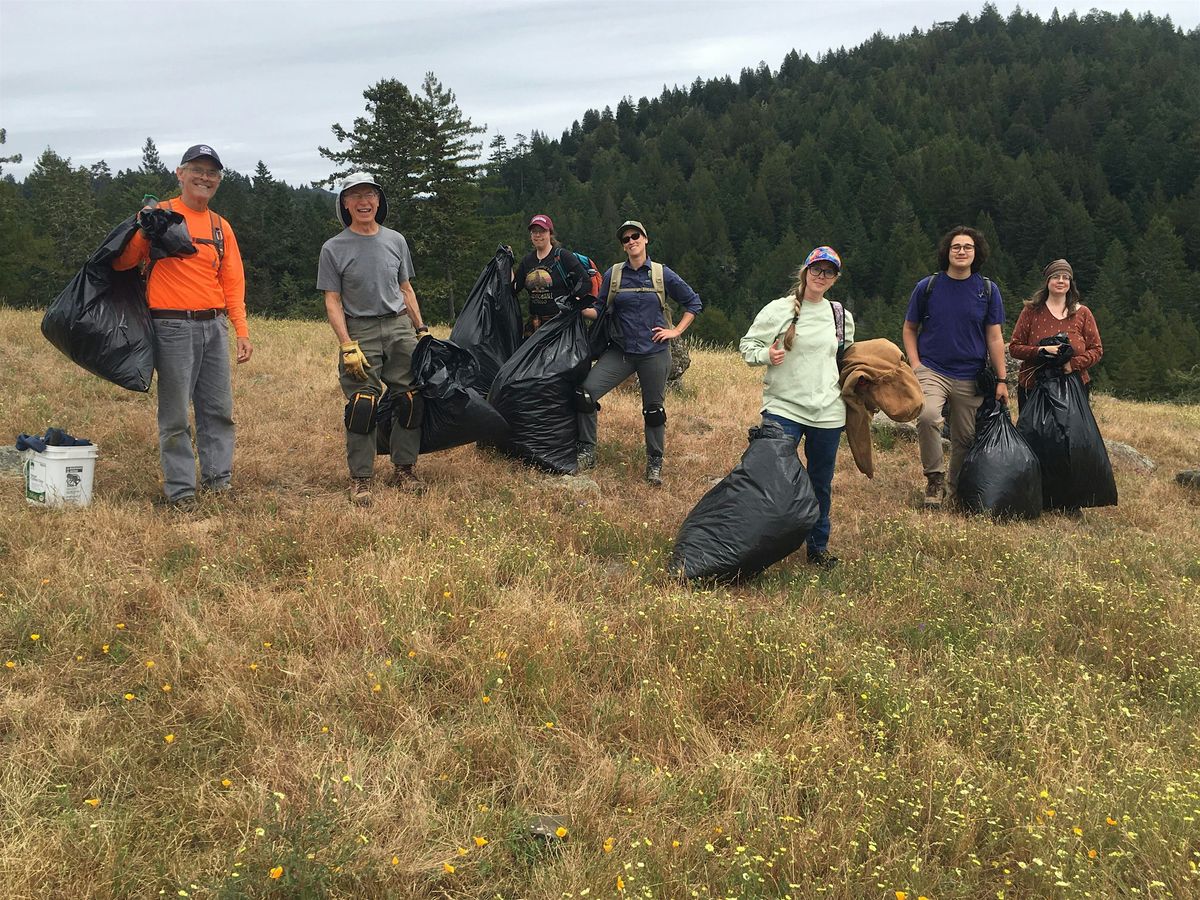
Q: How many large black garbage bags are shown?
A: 7